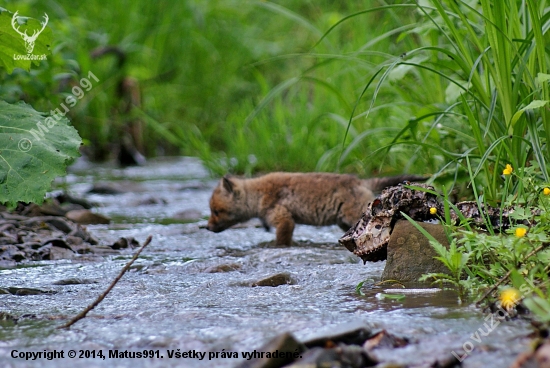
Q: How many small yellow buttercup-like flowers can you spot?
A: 5